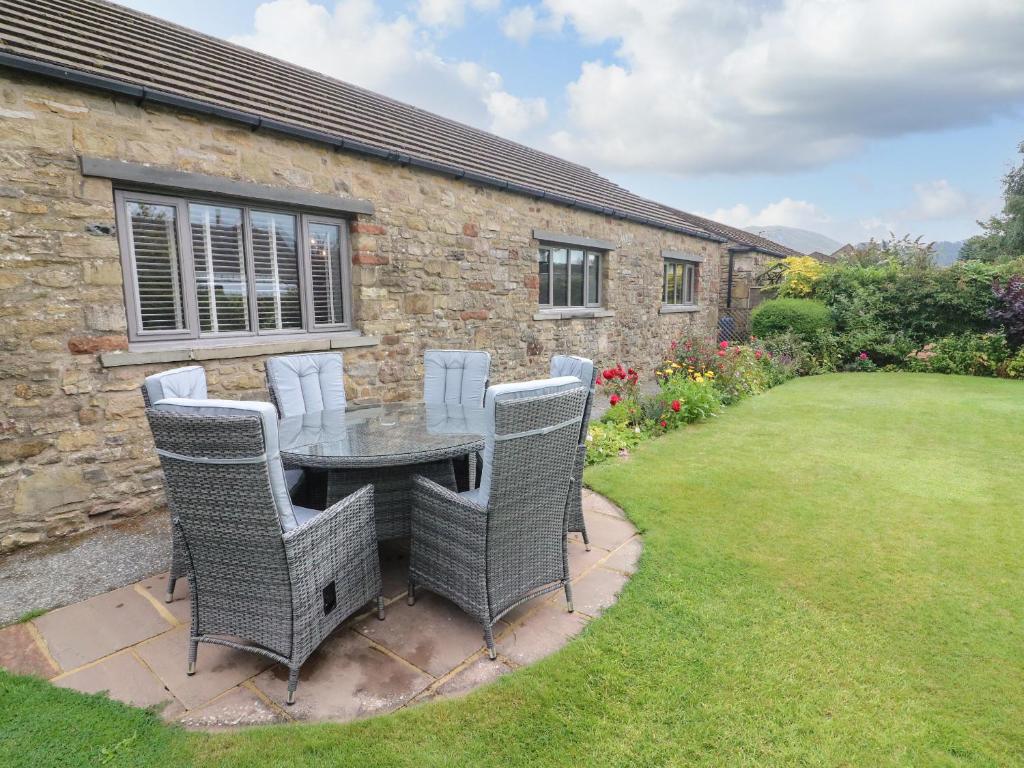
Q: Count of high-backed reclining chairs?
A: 6